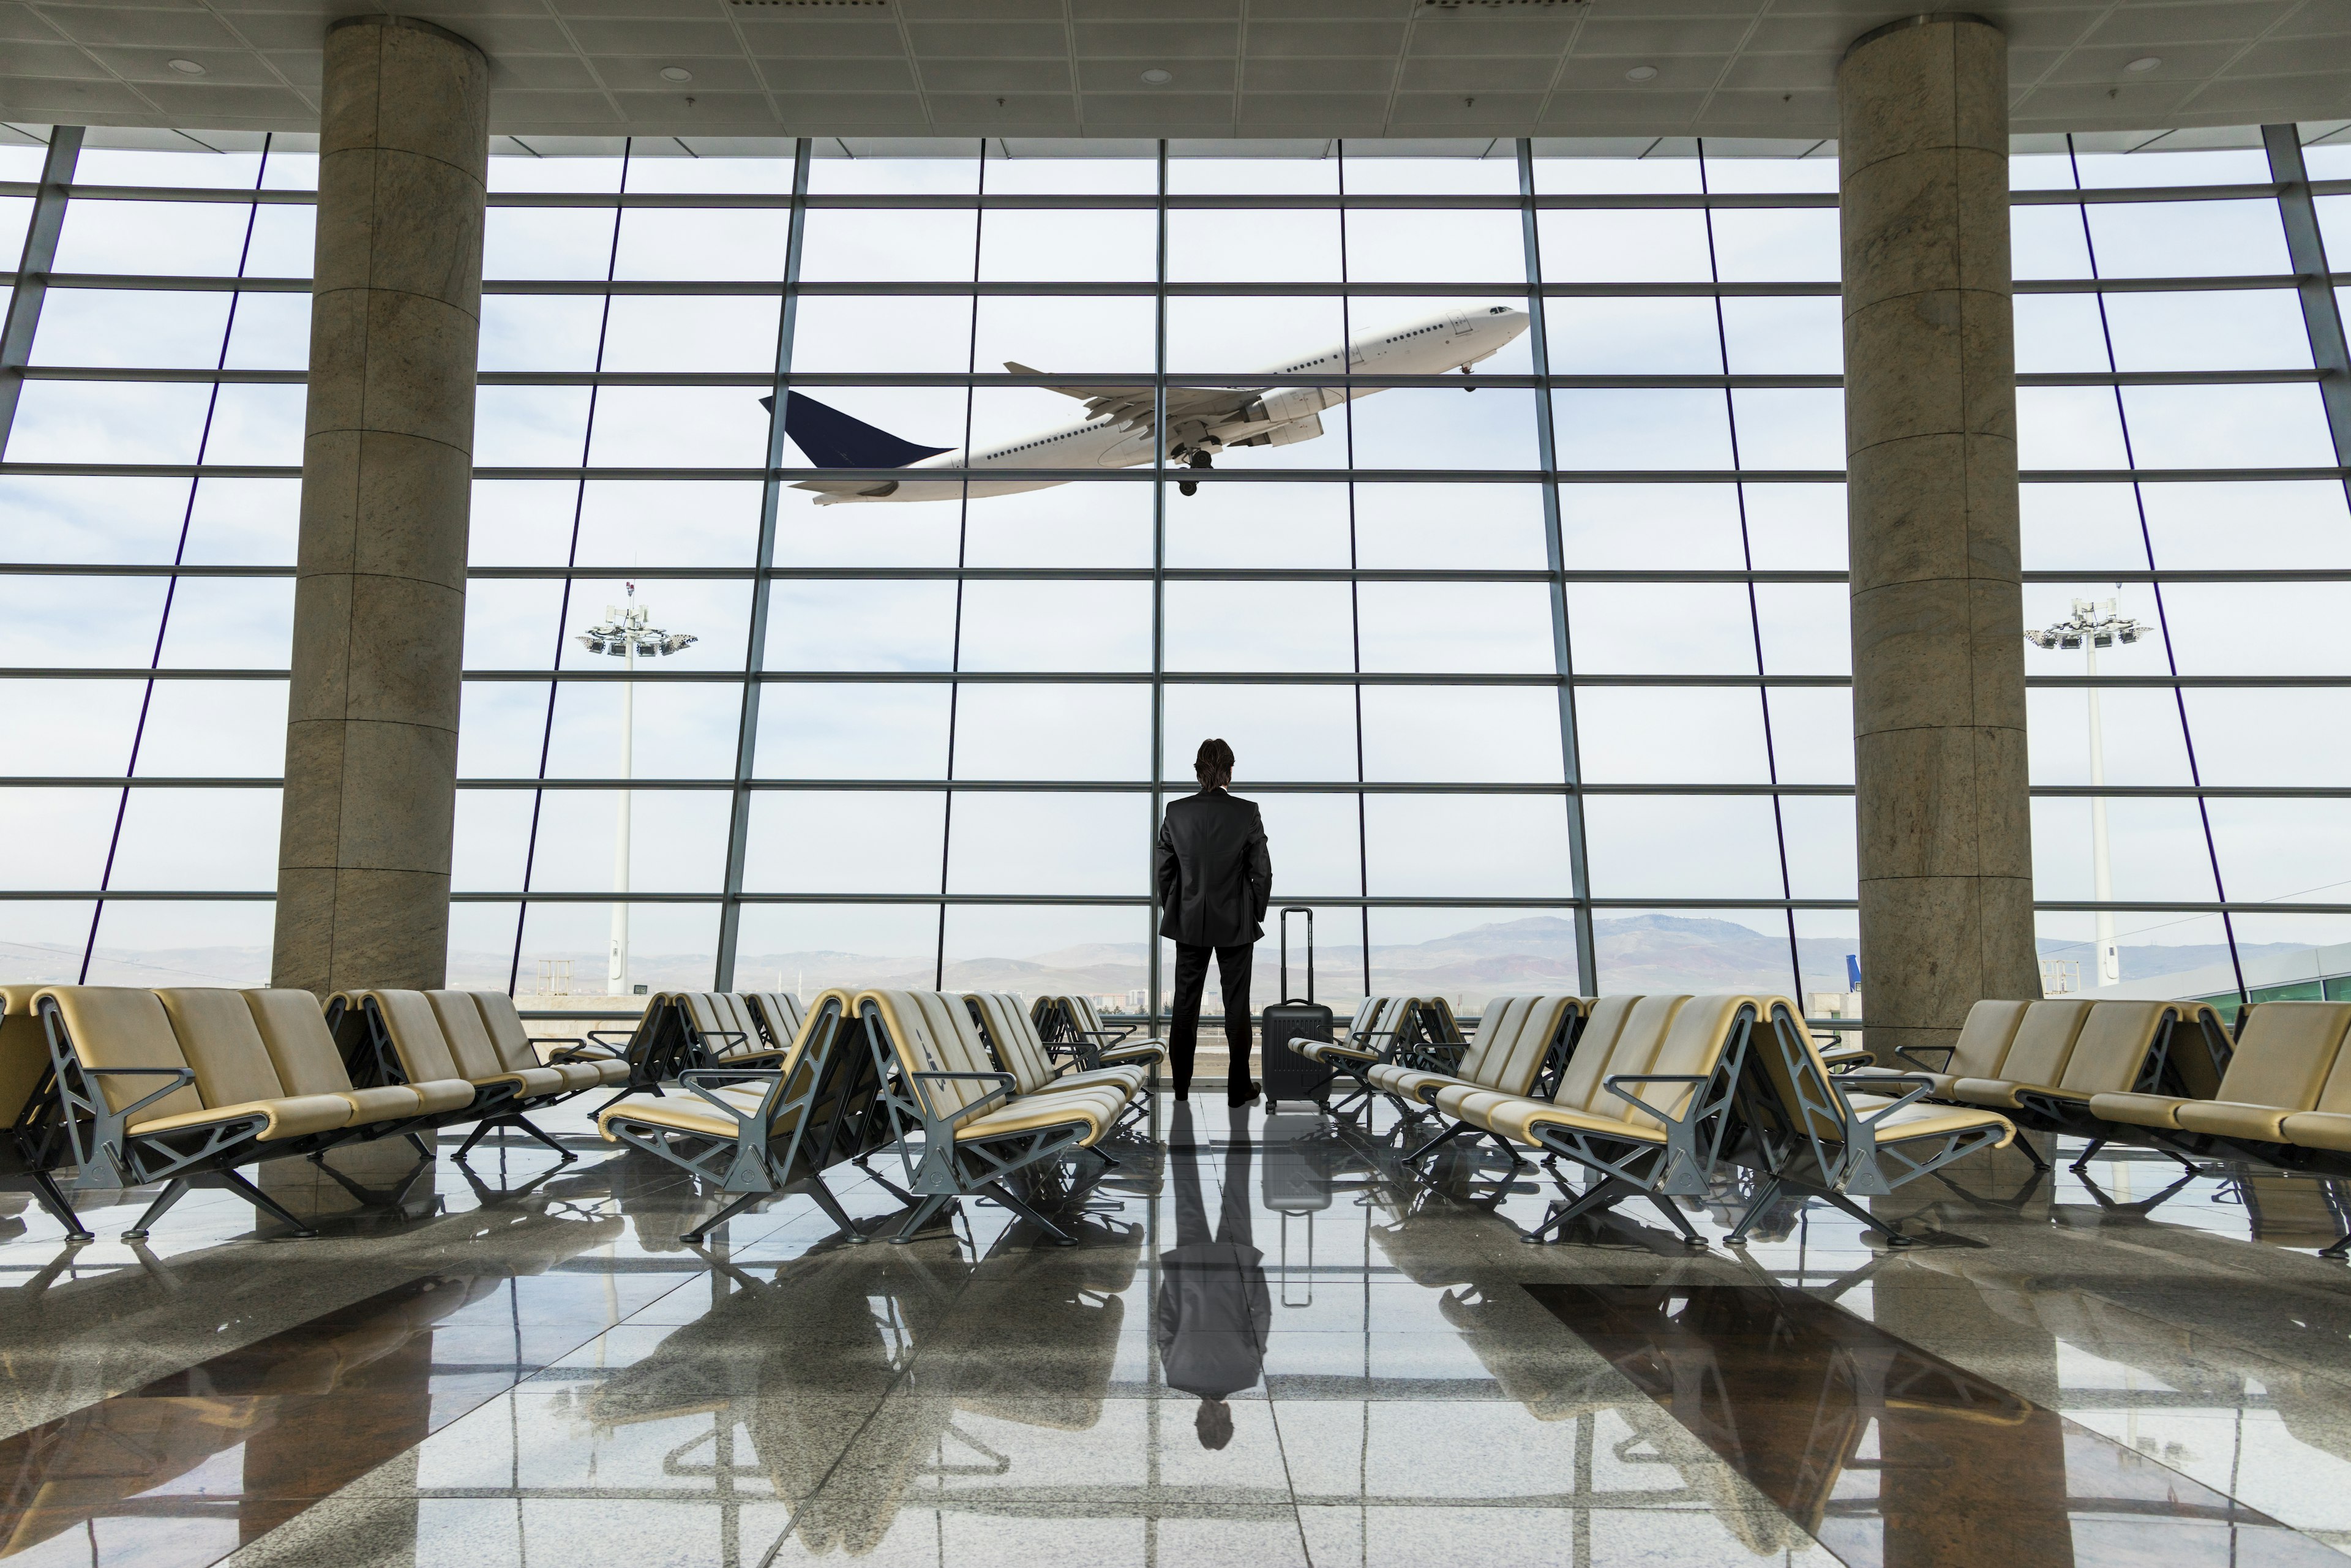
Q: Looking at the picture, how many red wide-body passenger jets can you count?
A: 0